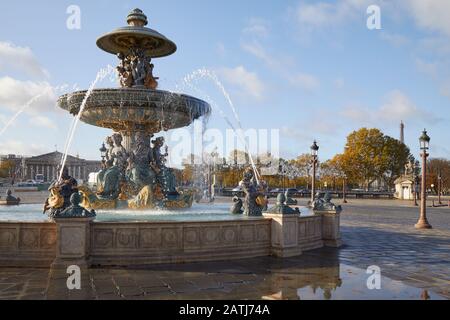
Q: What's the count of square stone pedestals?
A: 3